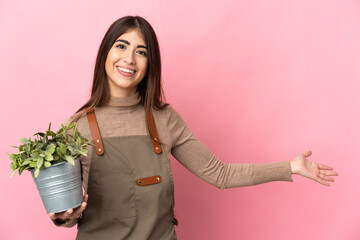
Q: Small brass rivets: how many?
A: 6